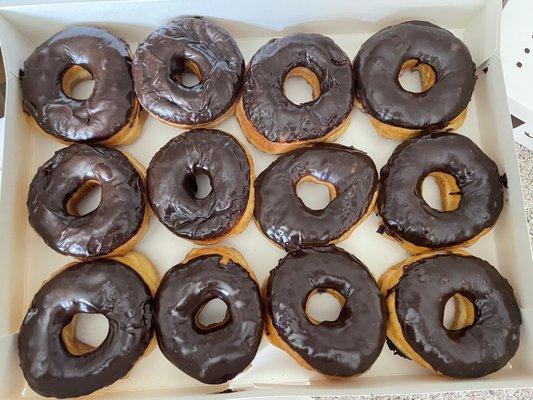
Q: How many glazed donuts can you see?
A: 12